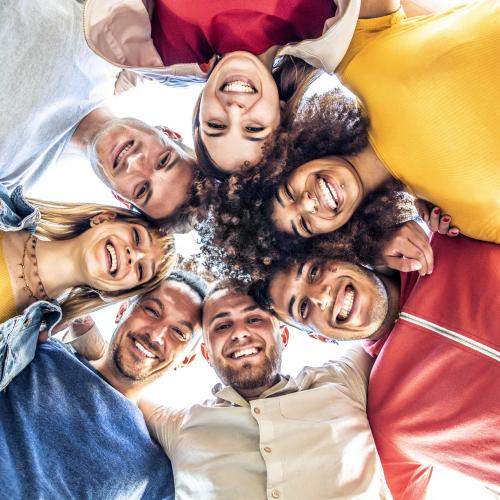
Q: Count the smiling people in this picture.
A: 7